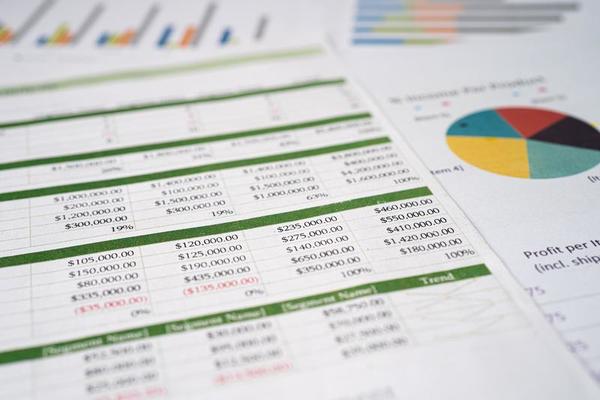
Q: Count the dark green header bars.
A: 5